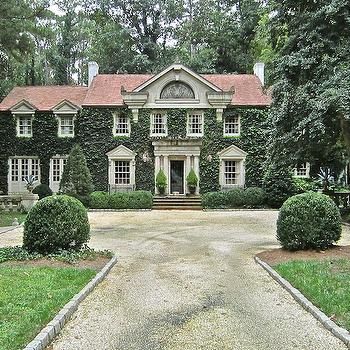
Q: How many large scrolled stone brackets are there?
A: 2